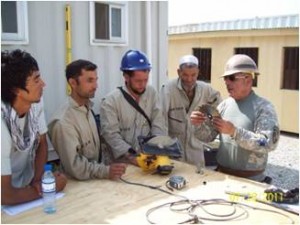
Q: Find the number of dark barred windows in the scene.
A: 3